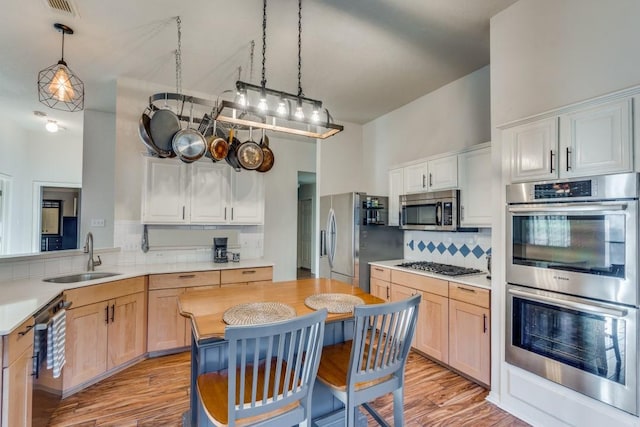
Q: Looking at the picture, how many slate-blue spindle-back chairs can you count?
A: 2